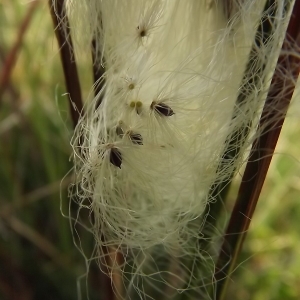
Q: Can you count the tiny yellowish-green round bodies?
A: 3